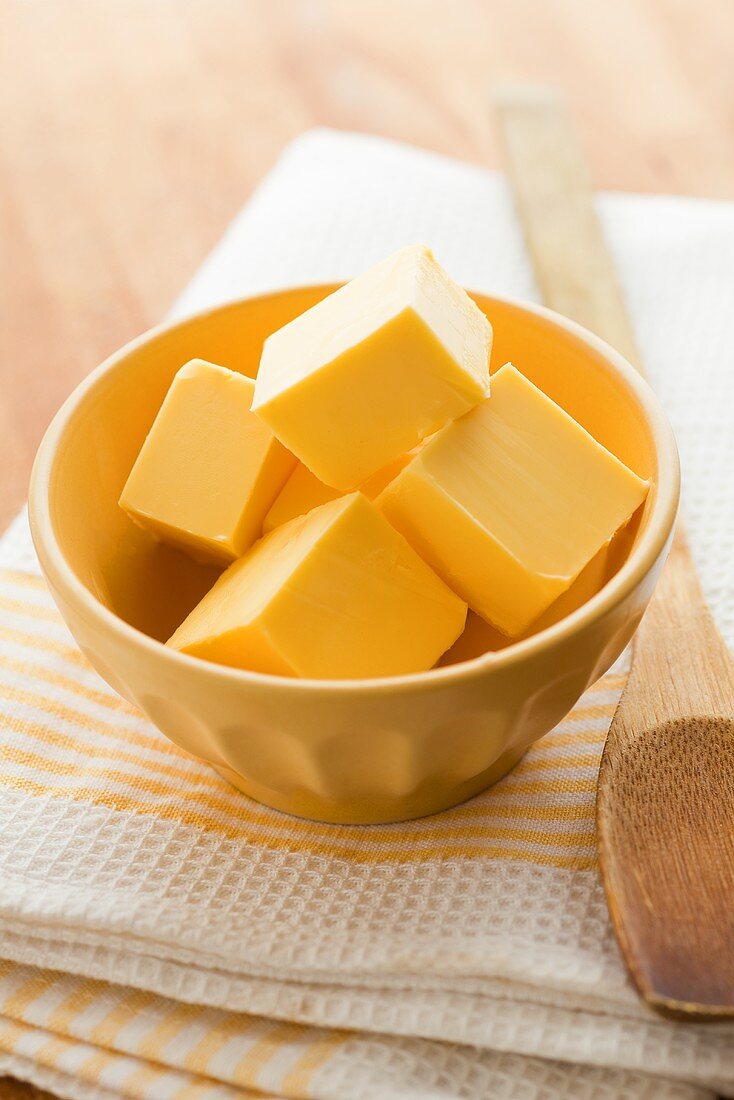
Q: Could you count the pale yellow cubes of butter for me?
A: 5